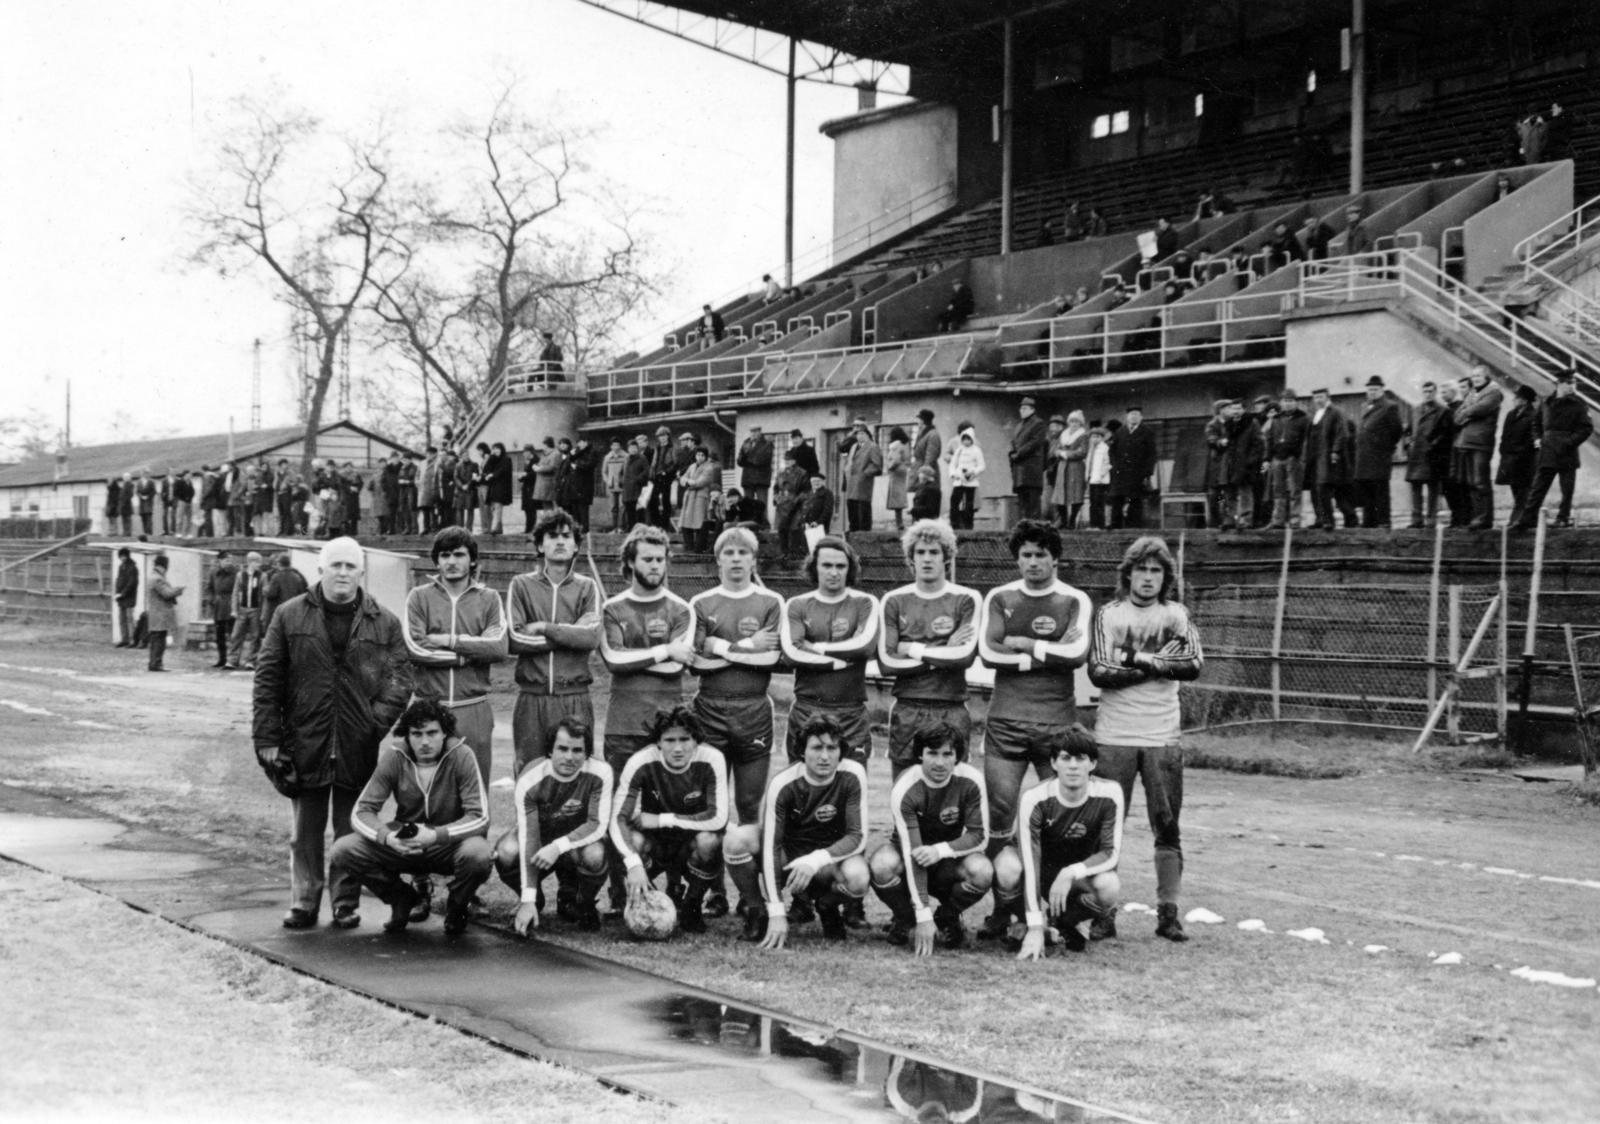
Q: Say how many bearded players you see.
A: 1